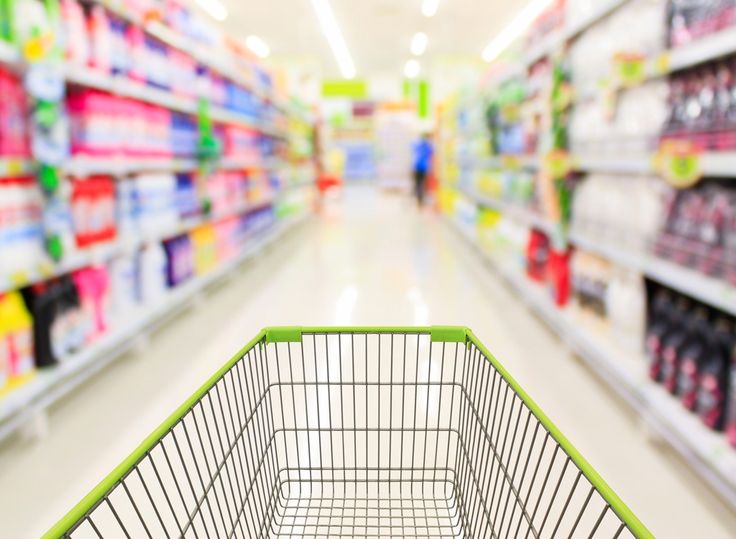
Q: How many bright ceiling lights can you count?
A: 7